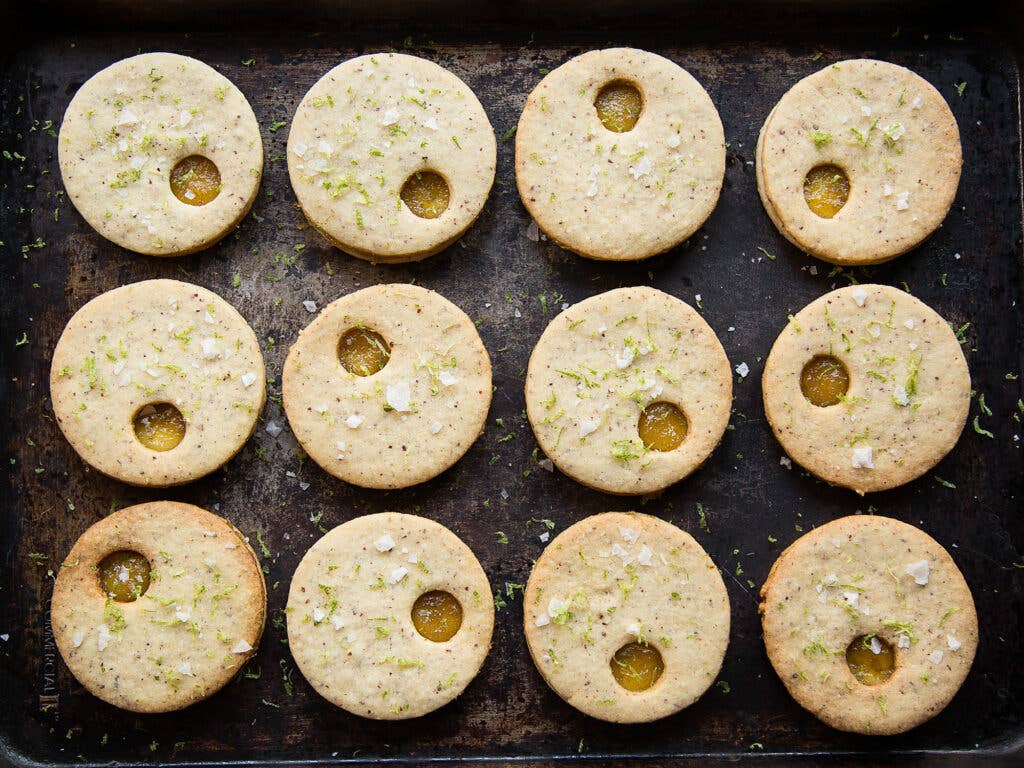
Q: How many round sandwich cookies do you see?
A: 12